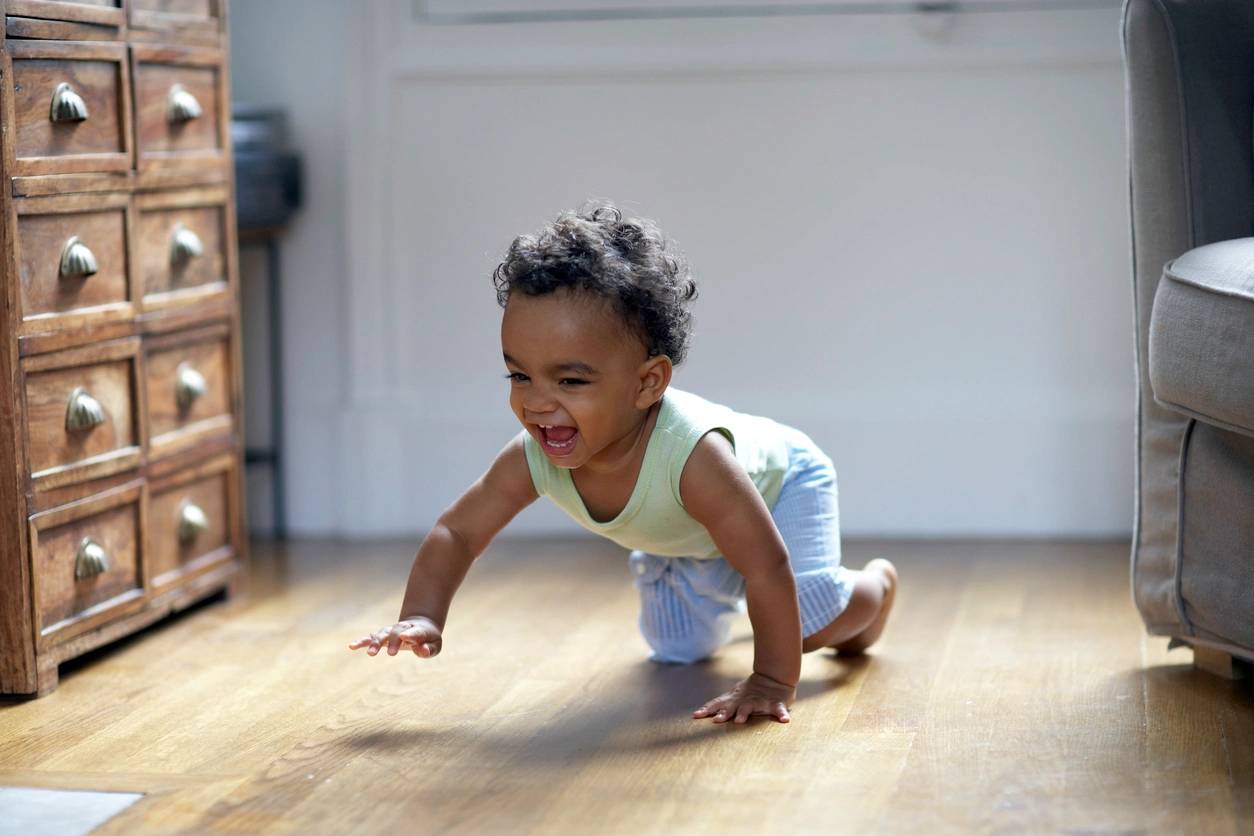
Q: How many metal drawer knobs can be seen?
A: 8